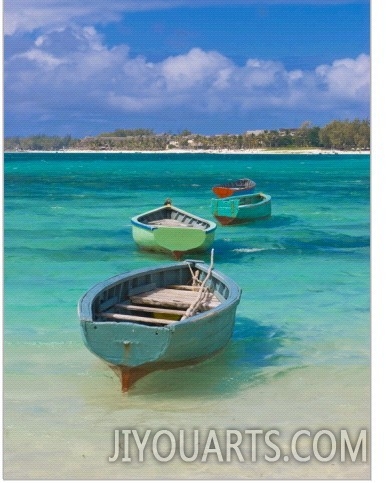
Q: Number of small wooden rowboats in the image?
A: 4